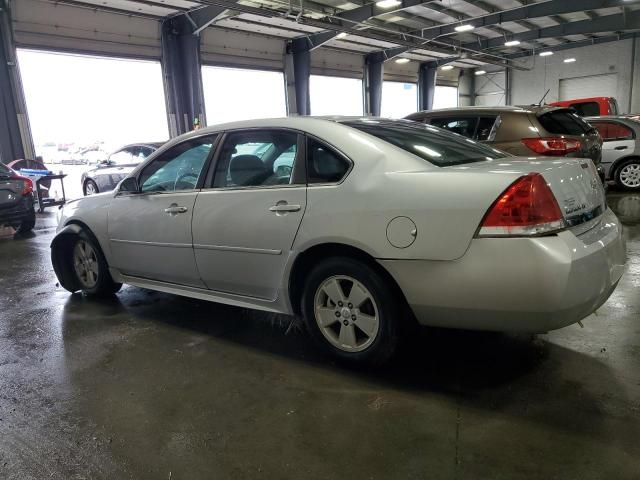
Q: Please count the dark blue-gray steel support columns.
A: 5